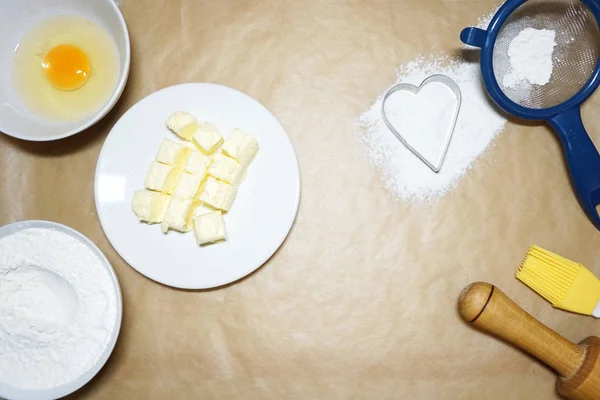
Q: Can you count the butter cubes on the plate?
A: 12